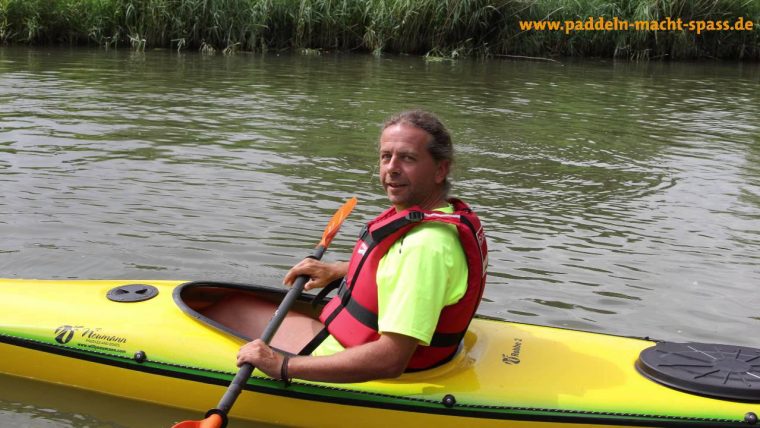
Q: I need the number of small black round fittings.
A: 3